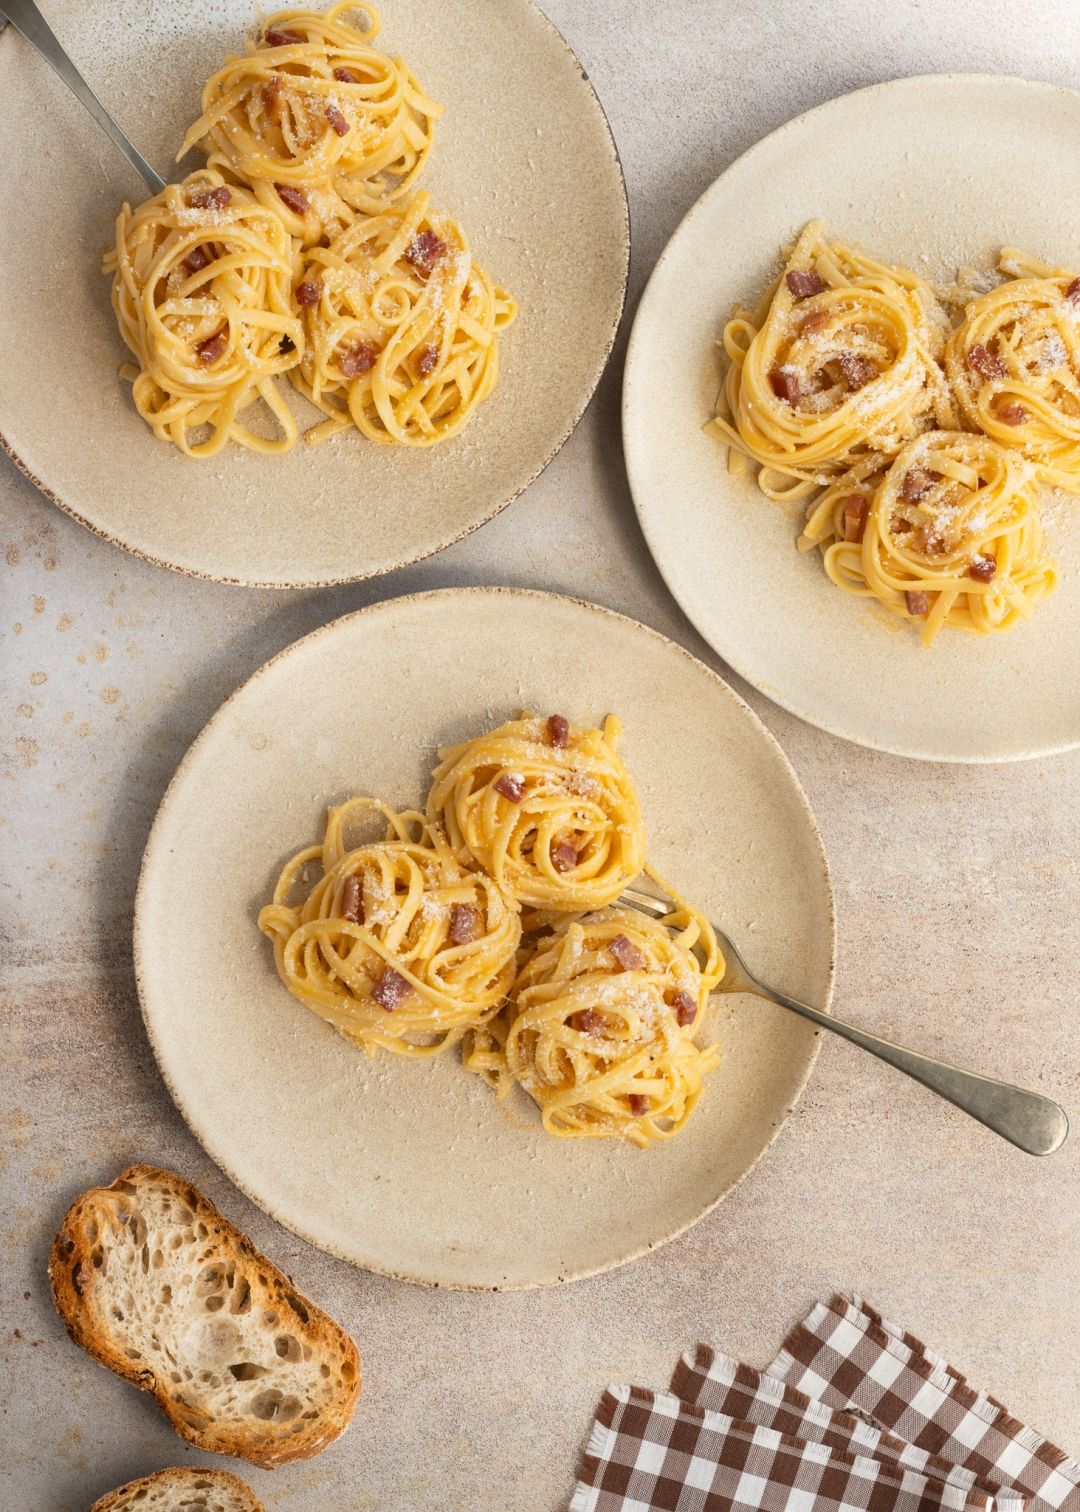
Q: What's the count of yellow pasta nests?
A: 9